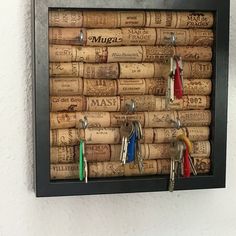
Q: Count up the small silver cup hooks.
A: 5